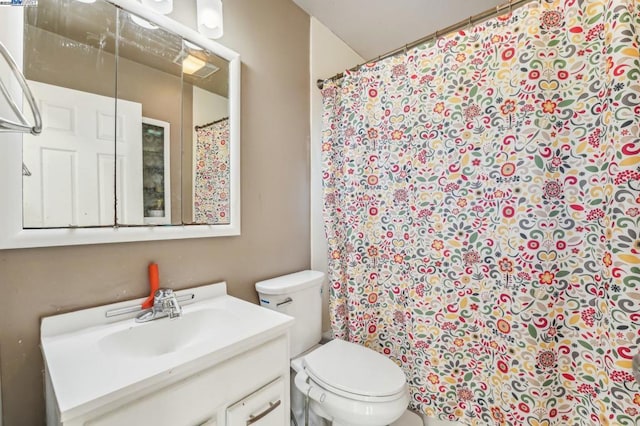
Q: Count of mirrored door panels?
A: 3